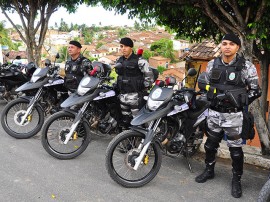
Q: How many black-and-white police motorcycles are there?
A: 3